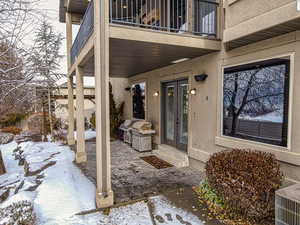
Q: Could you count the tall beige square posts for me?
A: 3